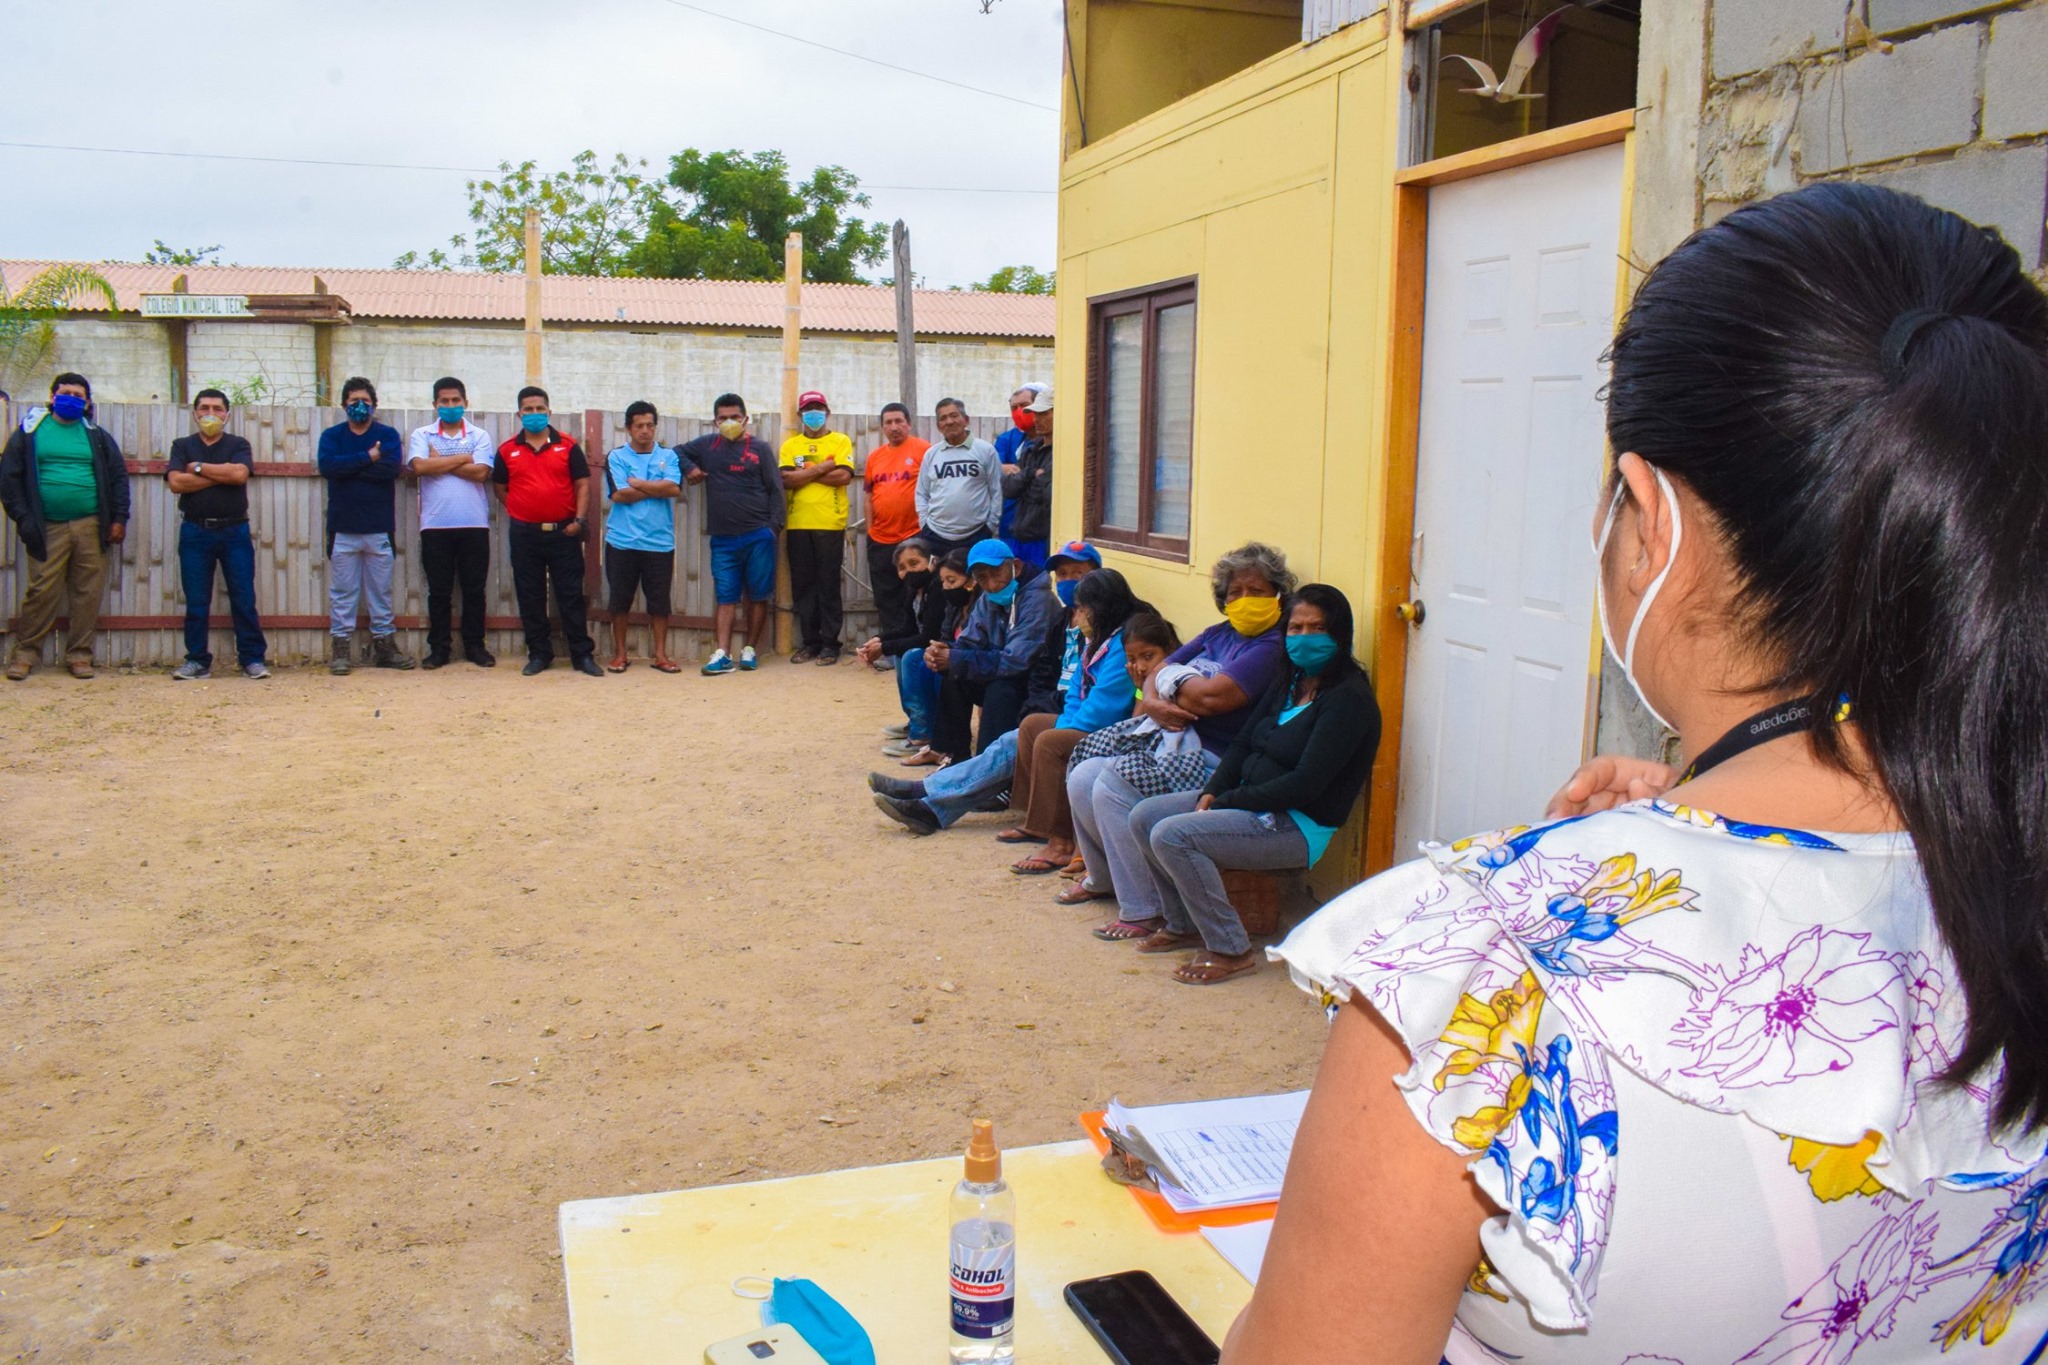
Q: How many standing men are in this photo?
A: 12